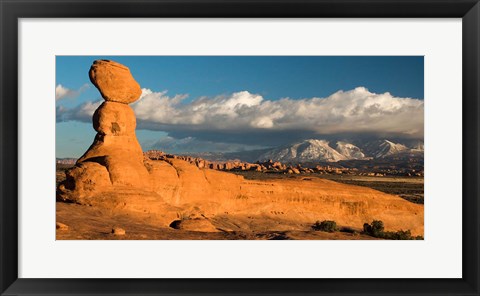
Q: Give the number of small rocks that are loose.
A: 2